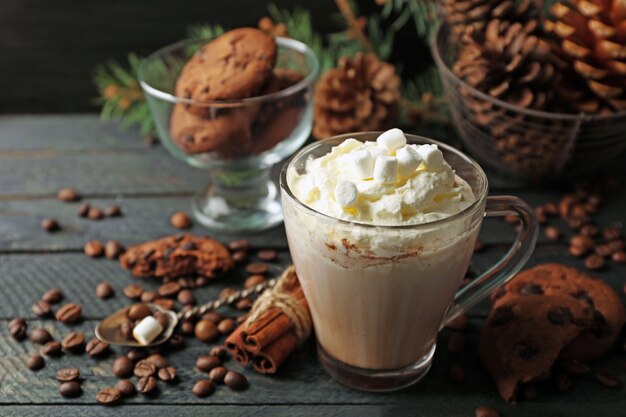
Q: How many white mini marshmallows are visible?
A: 7